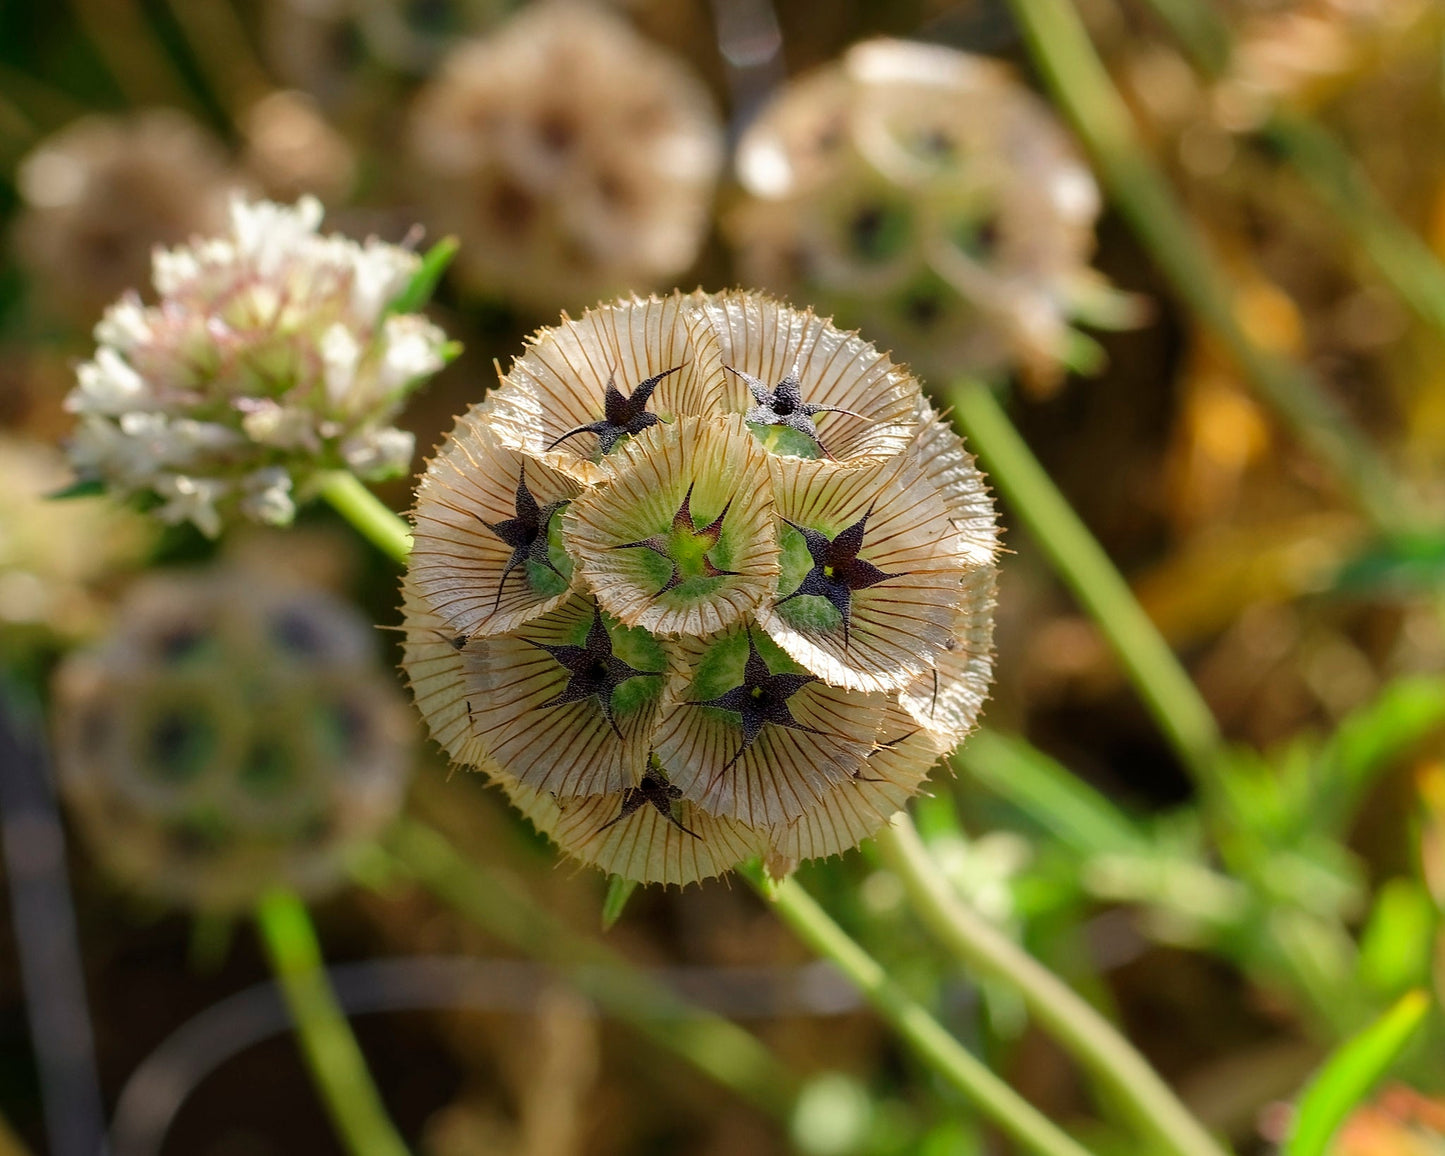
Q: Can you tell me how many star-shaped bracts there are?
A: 8